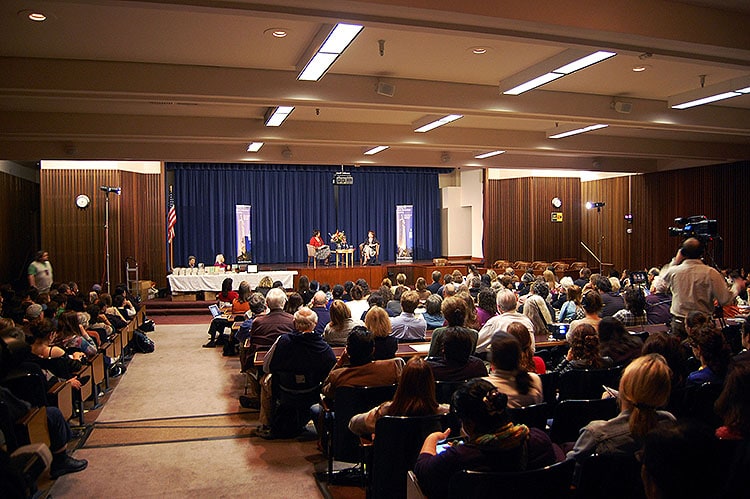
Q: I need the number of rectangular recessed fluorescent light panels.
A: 9